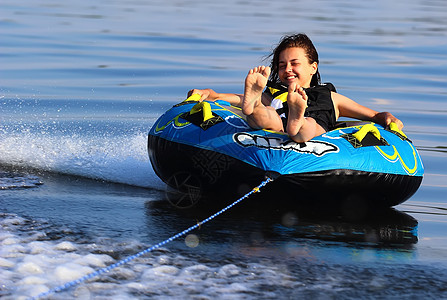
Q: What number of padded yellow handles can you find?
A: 4